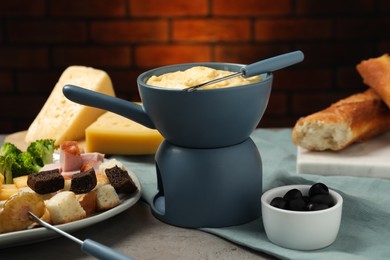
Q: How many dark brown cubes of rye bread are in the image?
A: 3